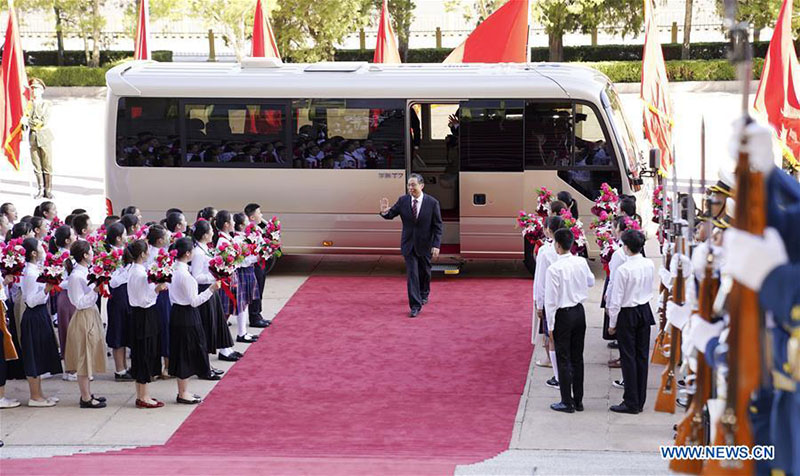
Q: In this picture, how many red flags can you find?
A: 7